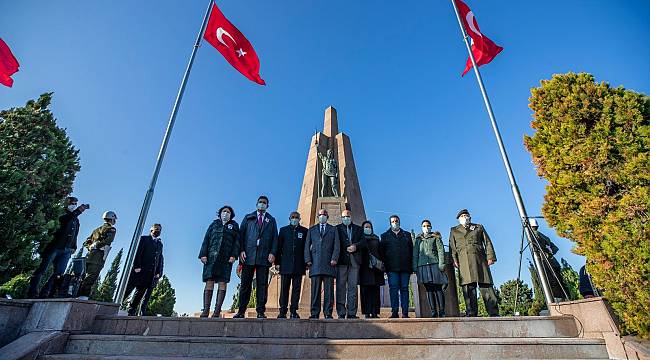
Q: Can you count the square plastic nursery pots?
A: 0